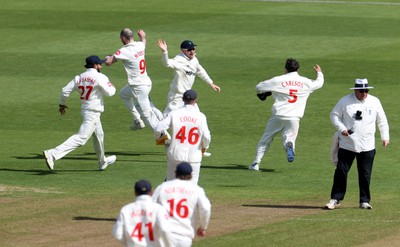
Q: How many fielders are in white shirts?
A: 7